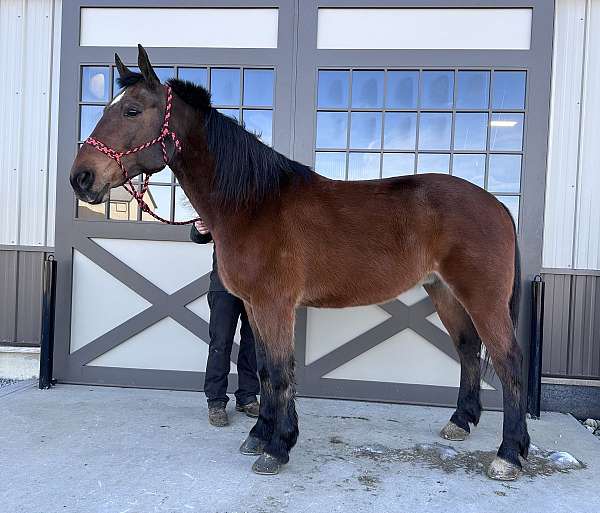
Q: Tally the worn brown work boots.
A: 2